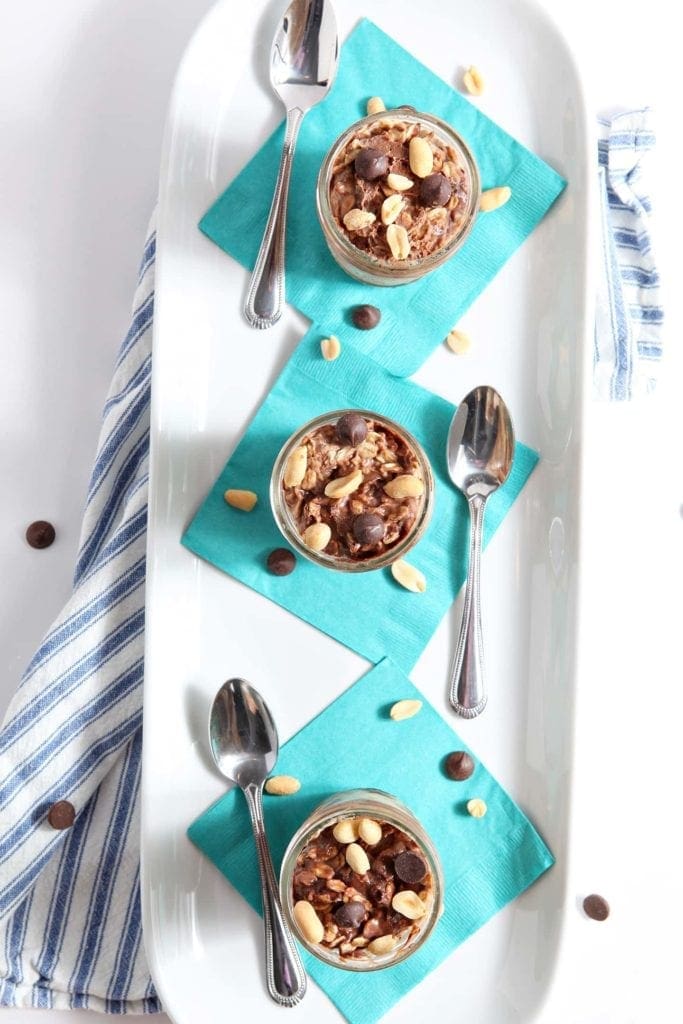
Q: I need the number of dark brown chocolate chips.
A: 12